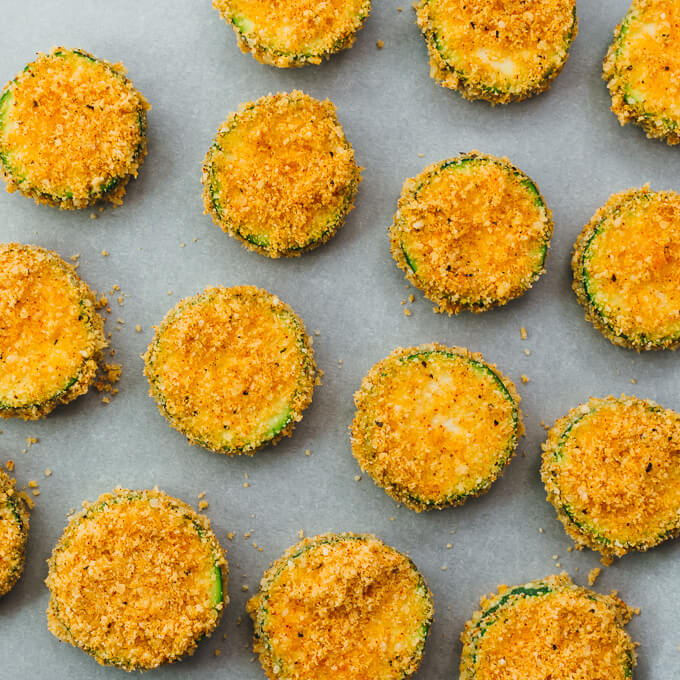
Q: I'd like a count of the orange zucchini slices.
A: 15